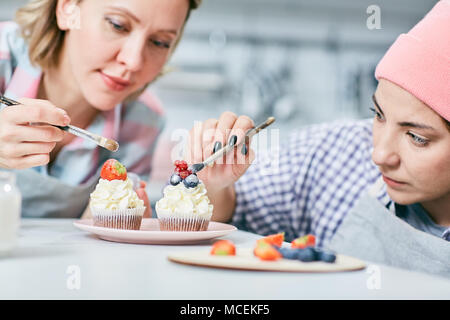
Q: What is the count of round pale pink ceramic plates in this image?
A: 1